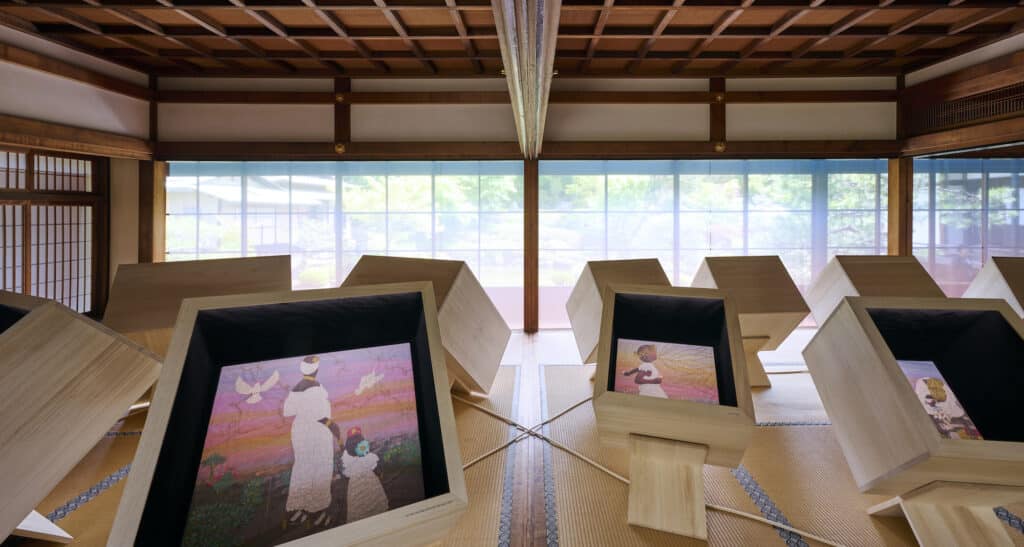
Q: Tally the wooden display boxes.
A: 10